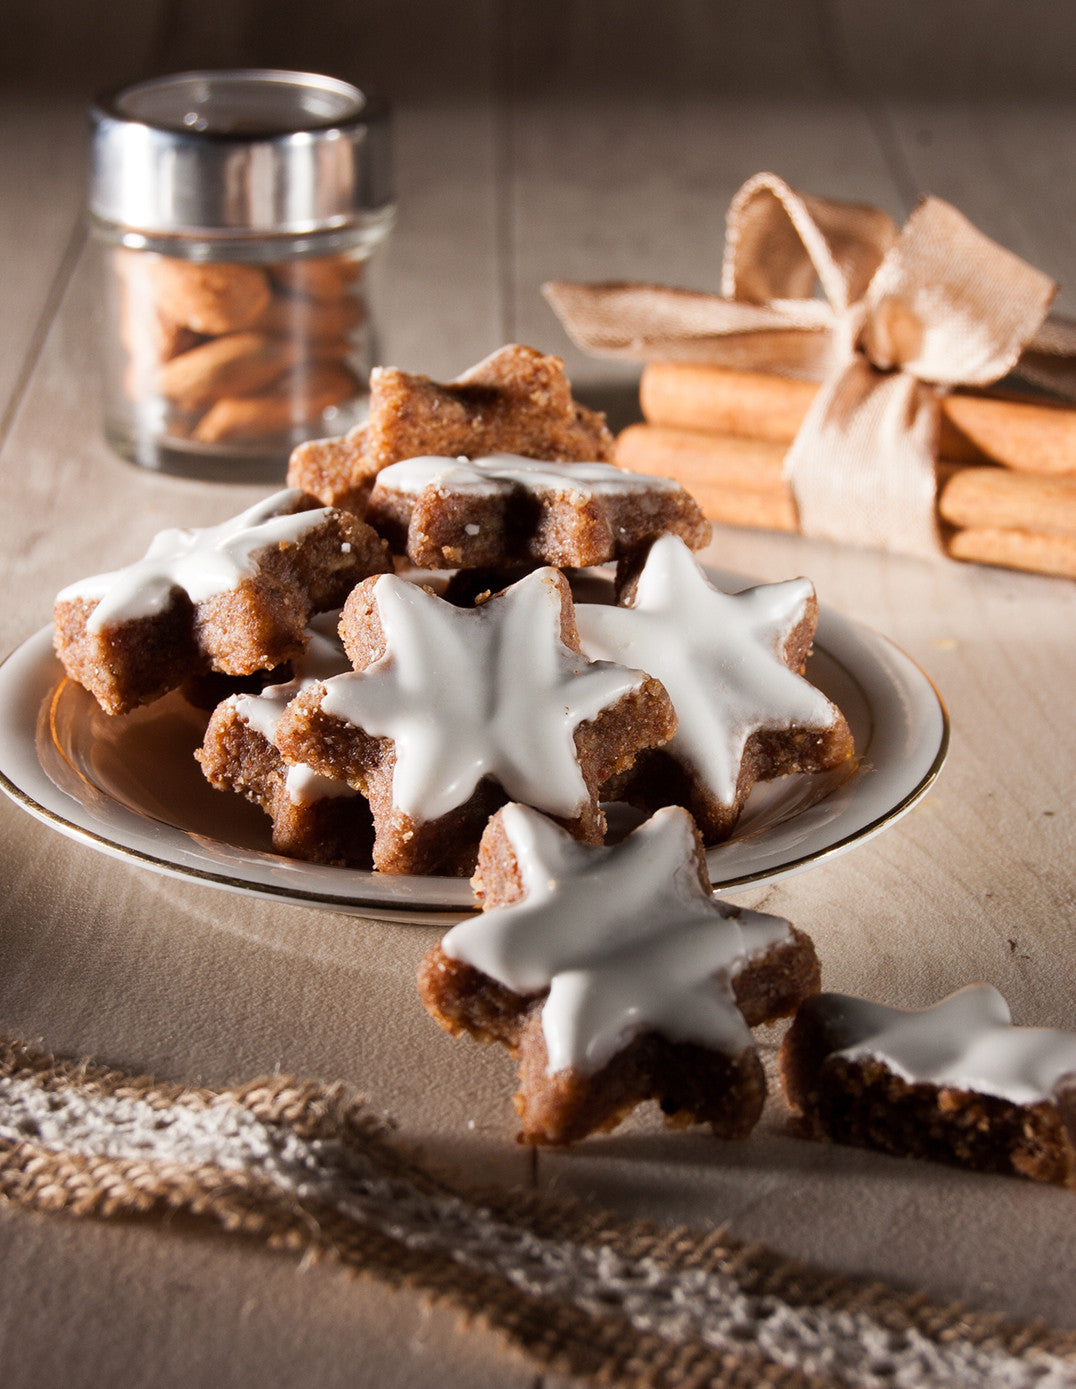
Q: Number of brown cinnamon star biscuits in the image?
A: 8